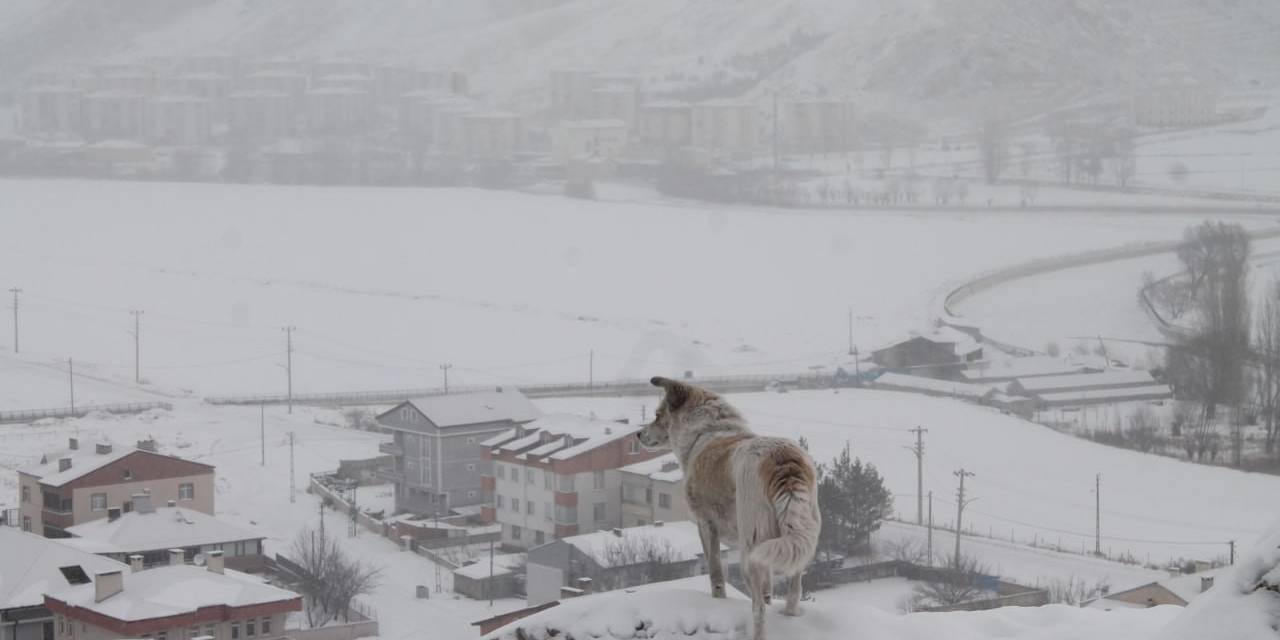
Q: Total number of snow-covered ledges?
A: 1